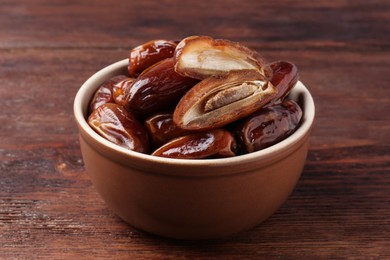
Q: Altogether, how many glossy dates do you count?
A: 9